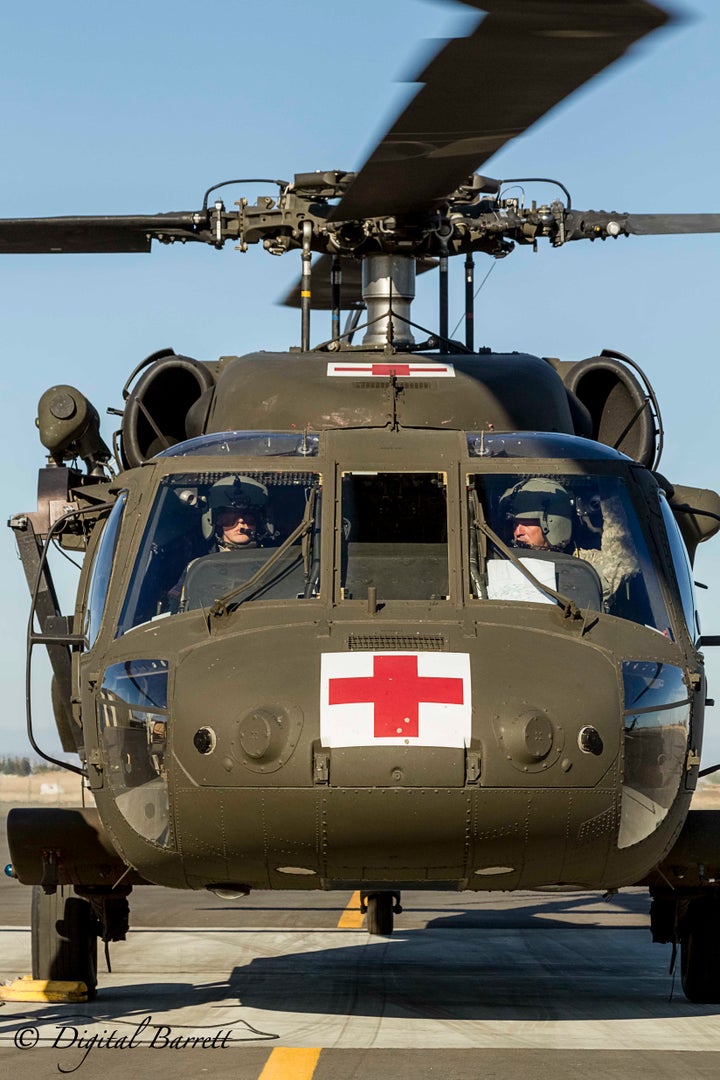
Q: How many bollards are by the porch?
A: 0